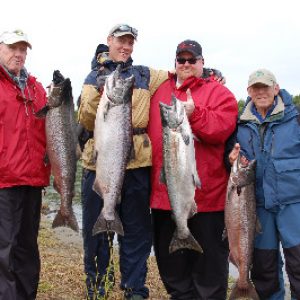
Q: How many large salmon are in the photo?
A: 4